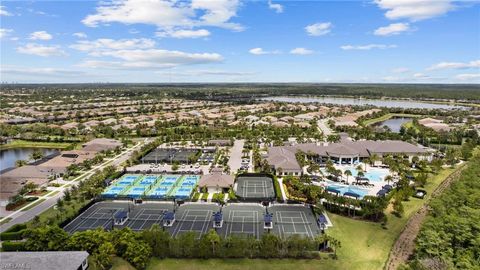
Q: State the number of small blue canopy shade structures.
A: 5